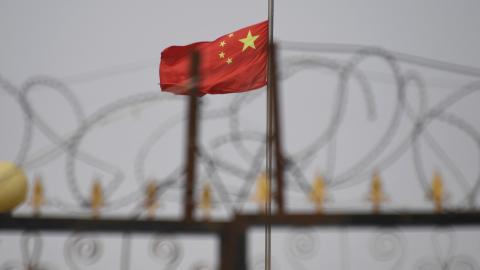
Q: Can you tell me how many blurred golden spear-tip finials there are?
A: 8